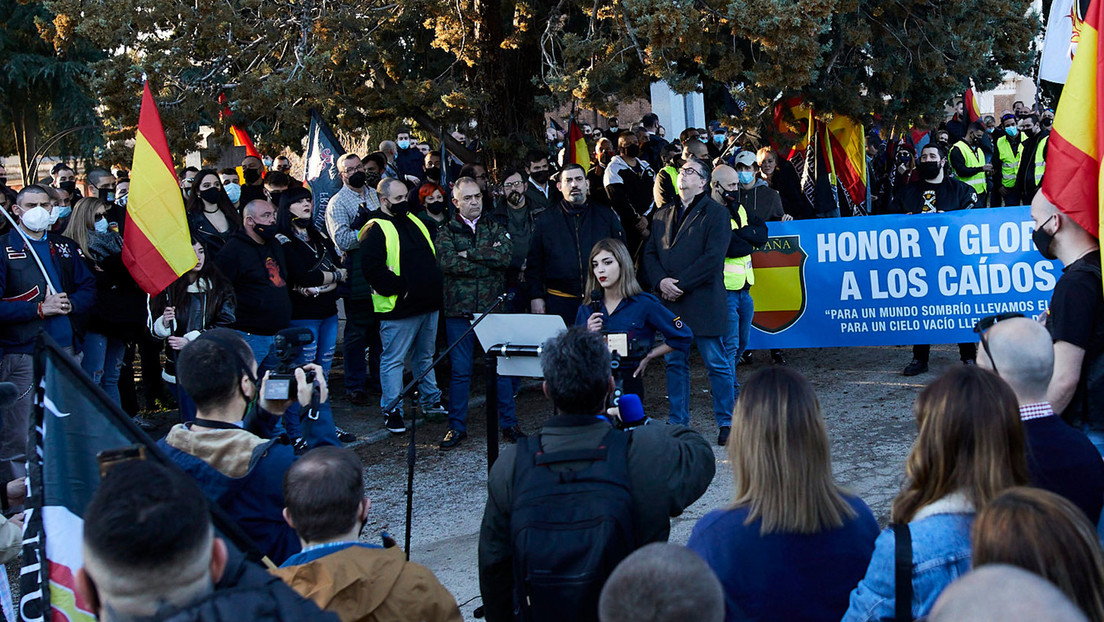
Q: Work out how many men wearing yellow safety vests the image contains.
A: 6